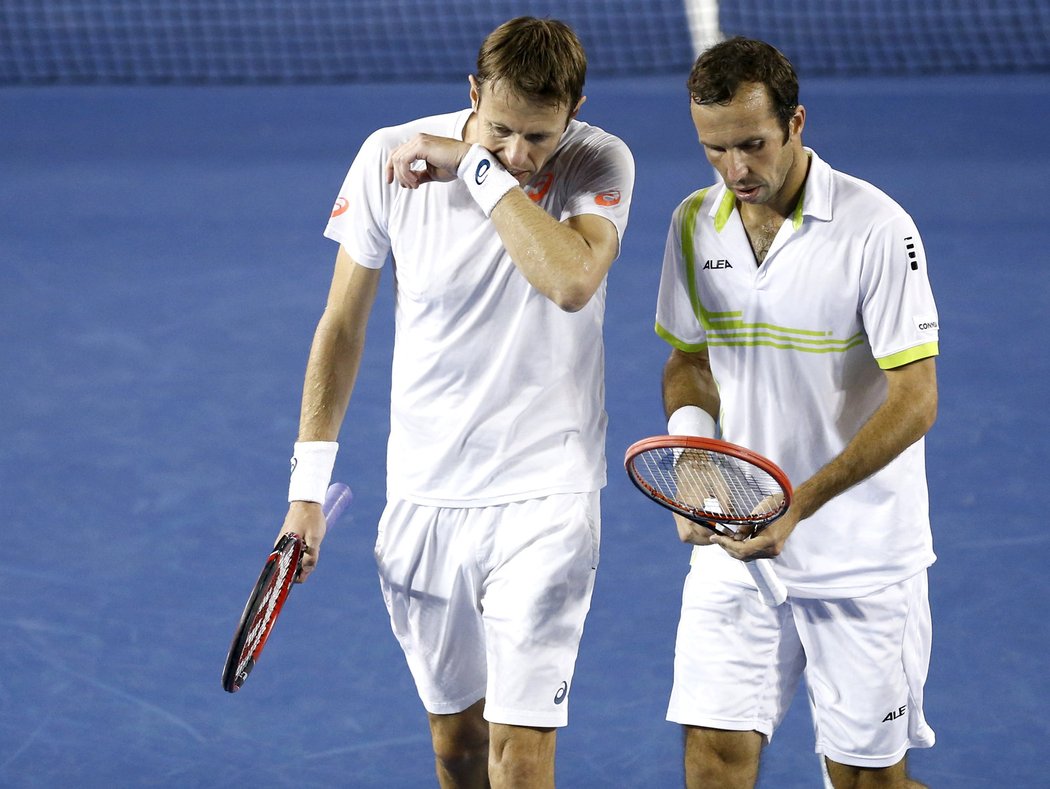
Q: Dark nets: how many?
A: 1